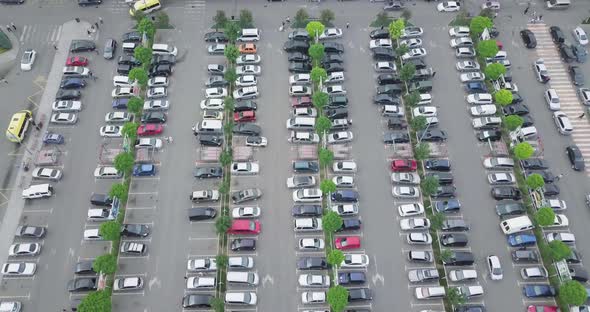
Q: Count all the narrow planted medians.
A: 5